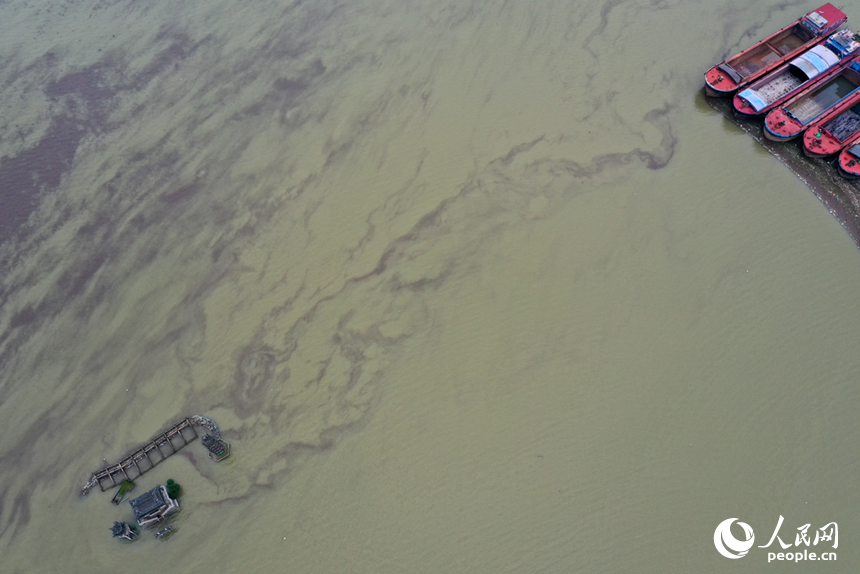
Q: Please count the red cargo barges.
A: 5